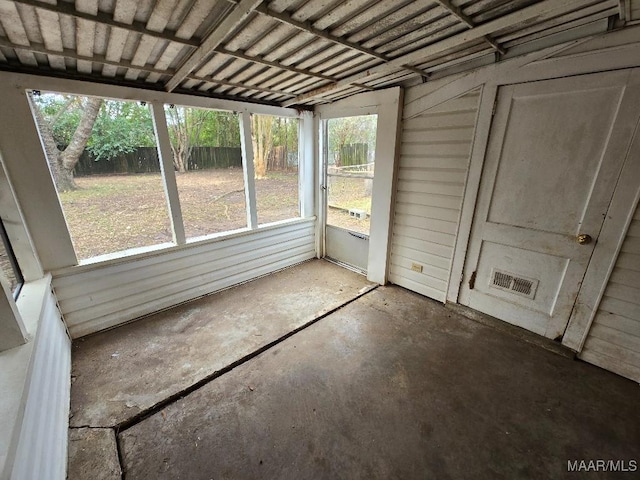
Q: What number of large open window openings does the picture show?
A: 3